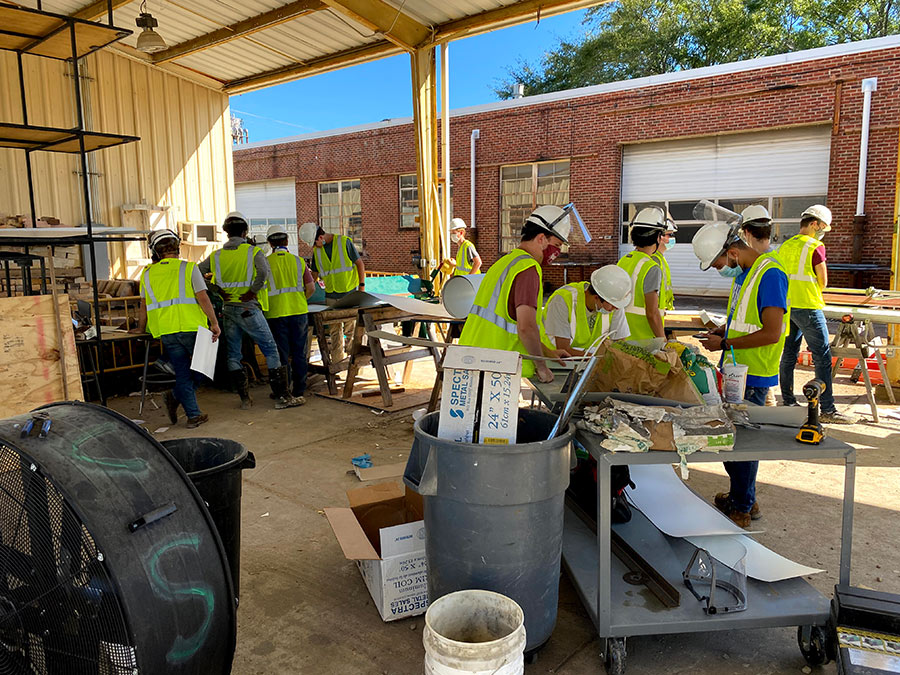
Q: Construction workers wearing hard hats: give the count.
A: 13